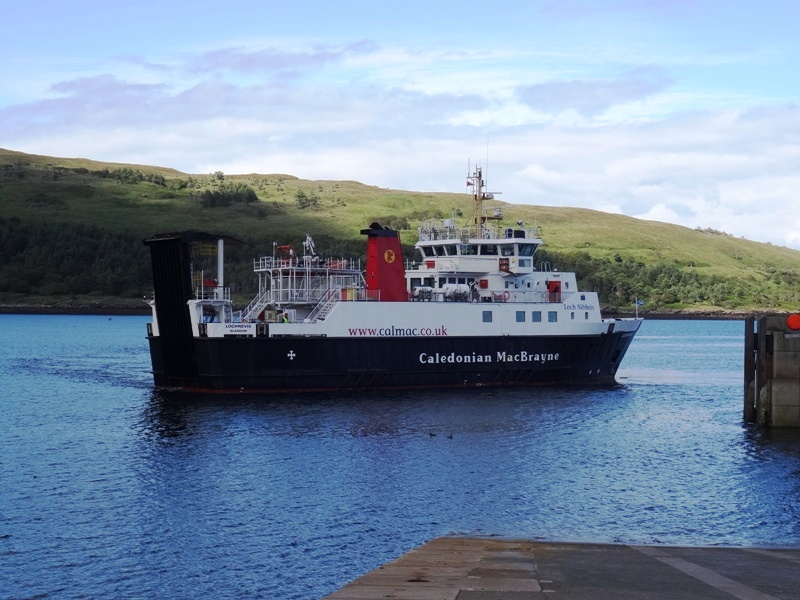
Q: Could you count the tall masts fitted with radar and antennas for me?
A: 1